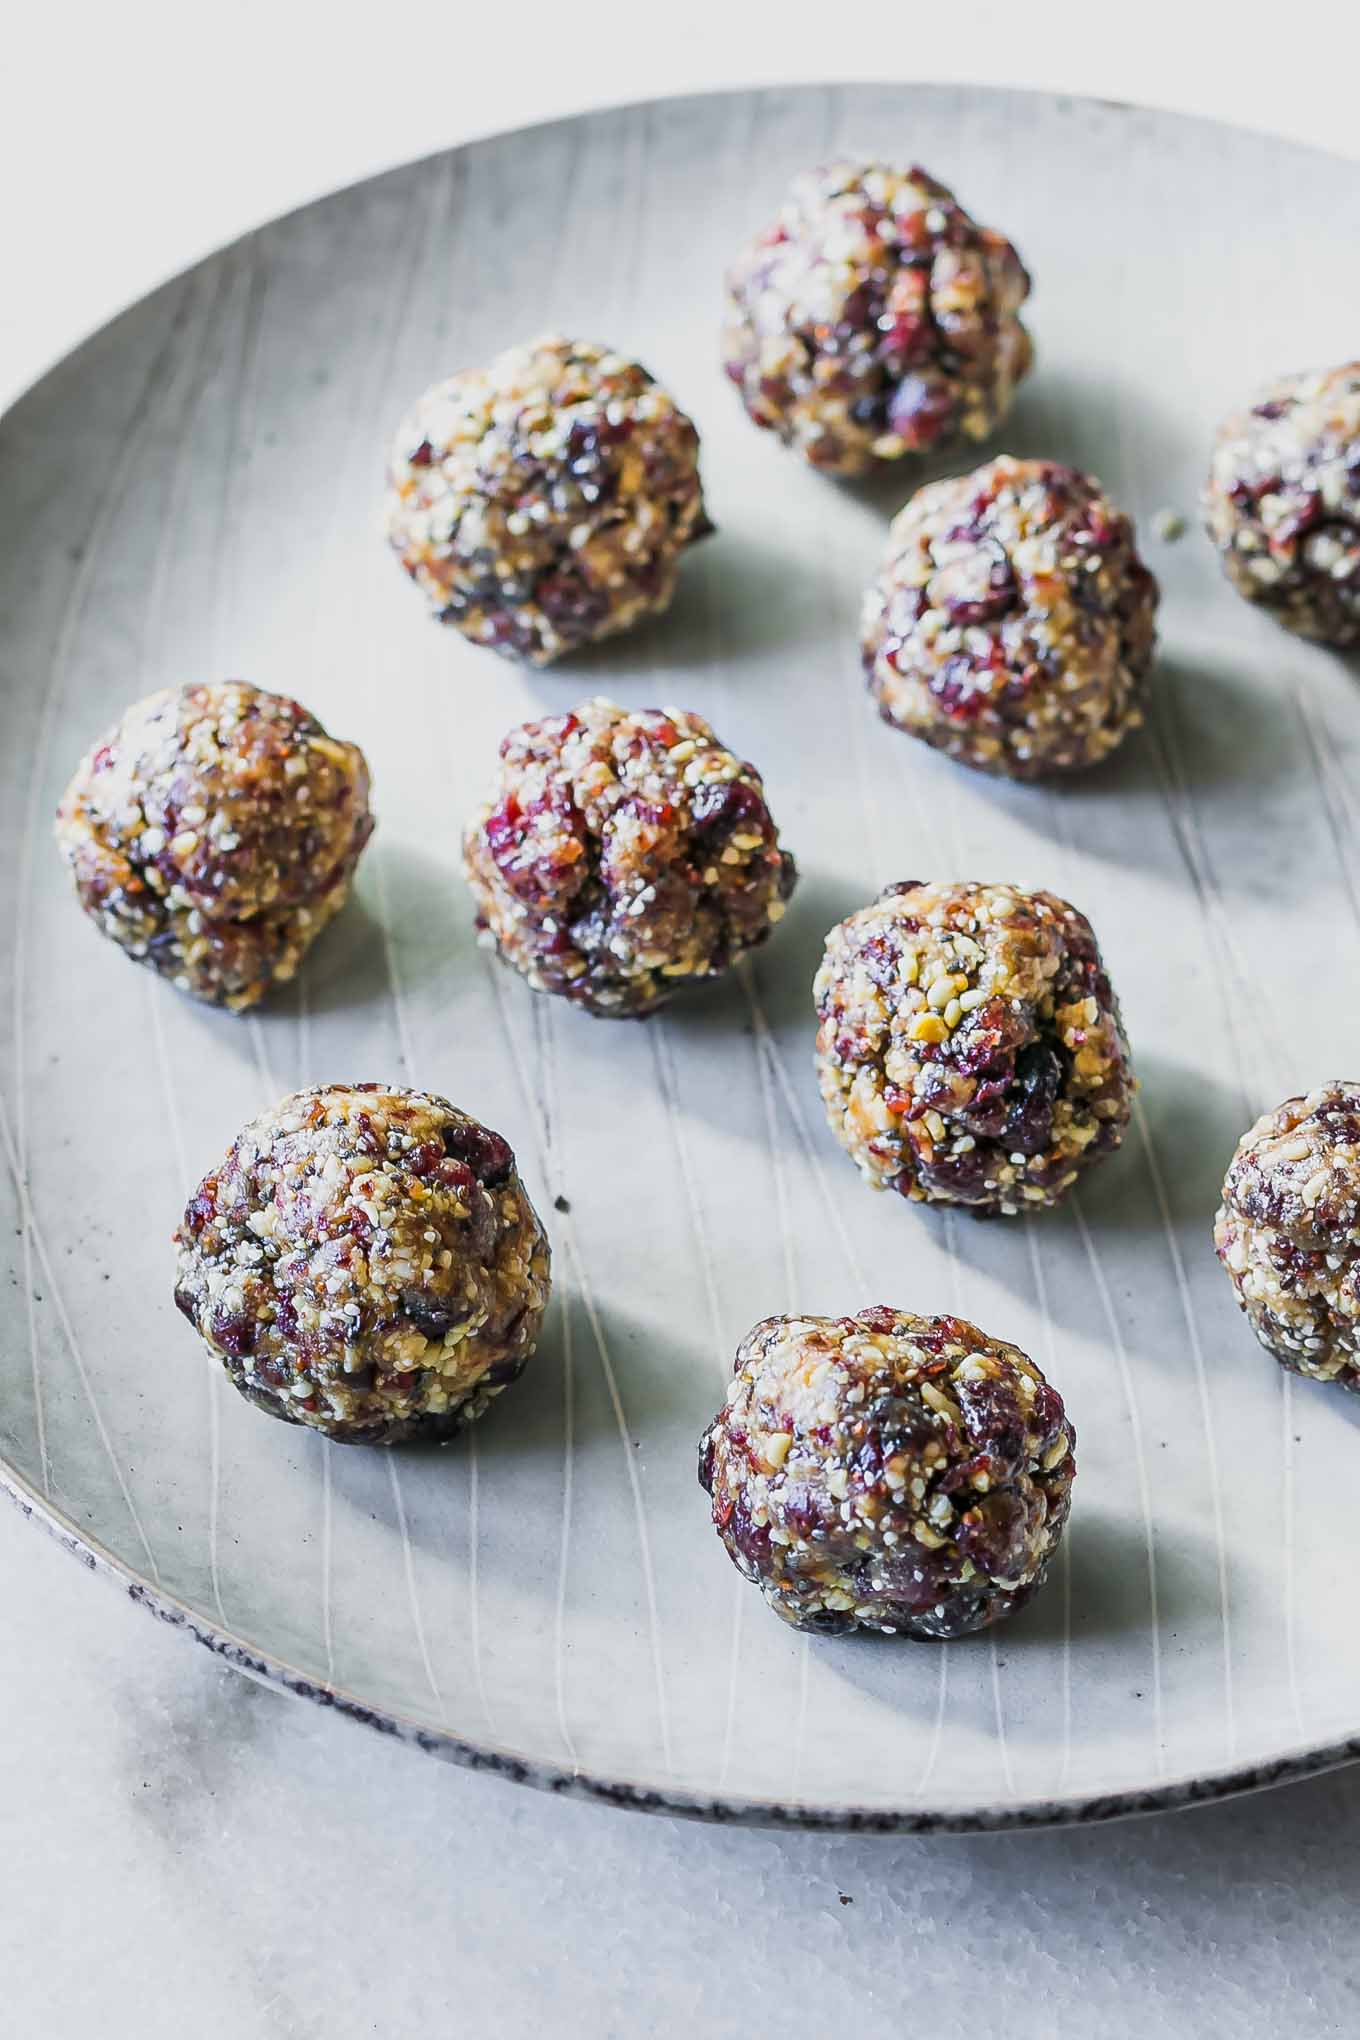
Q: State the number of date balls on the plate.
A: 10